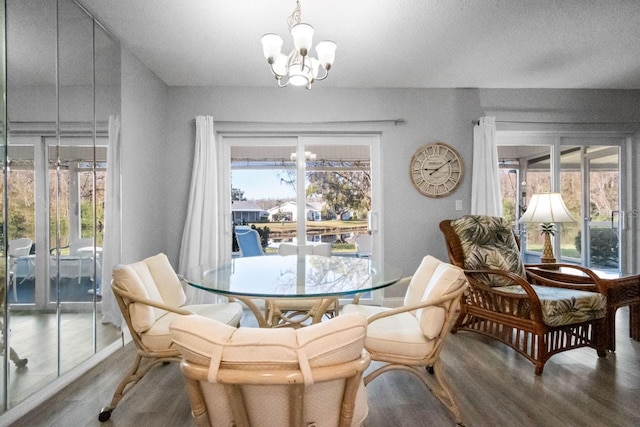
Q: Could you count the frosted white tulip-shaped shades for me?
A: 5